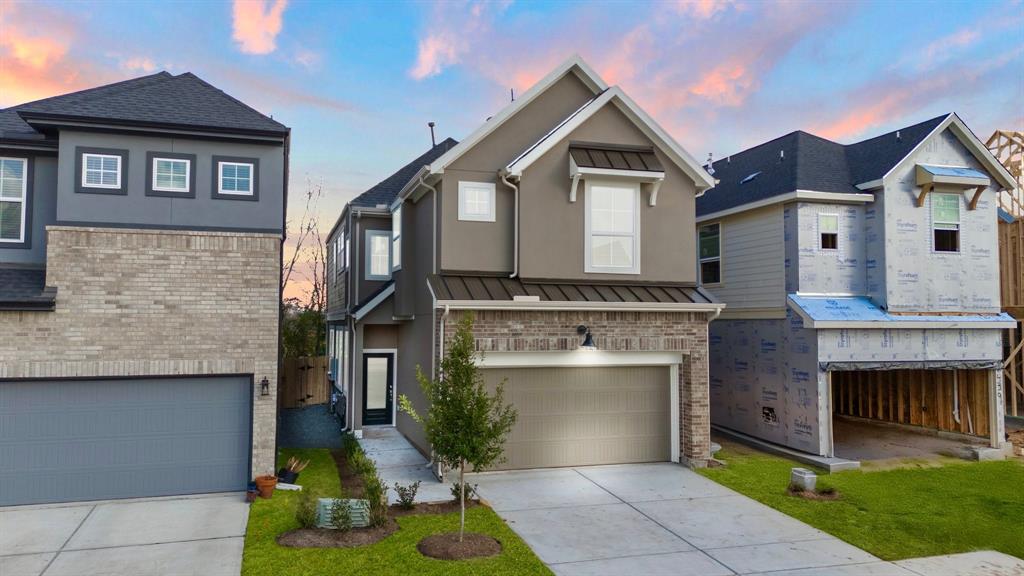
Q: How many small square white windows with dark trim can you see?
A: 3